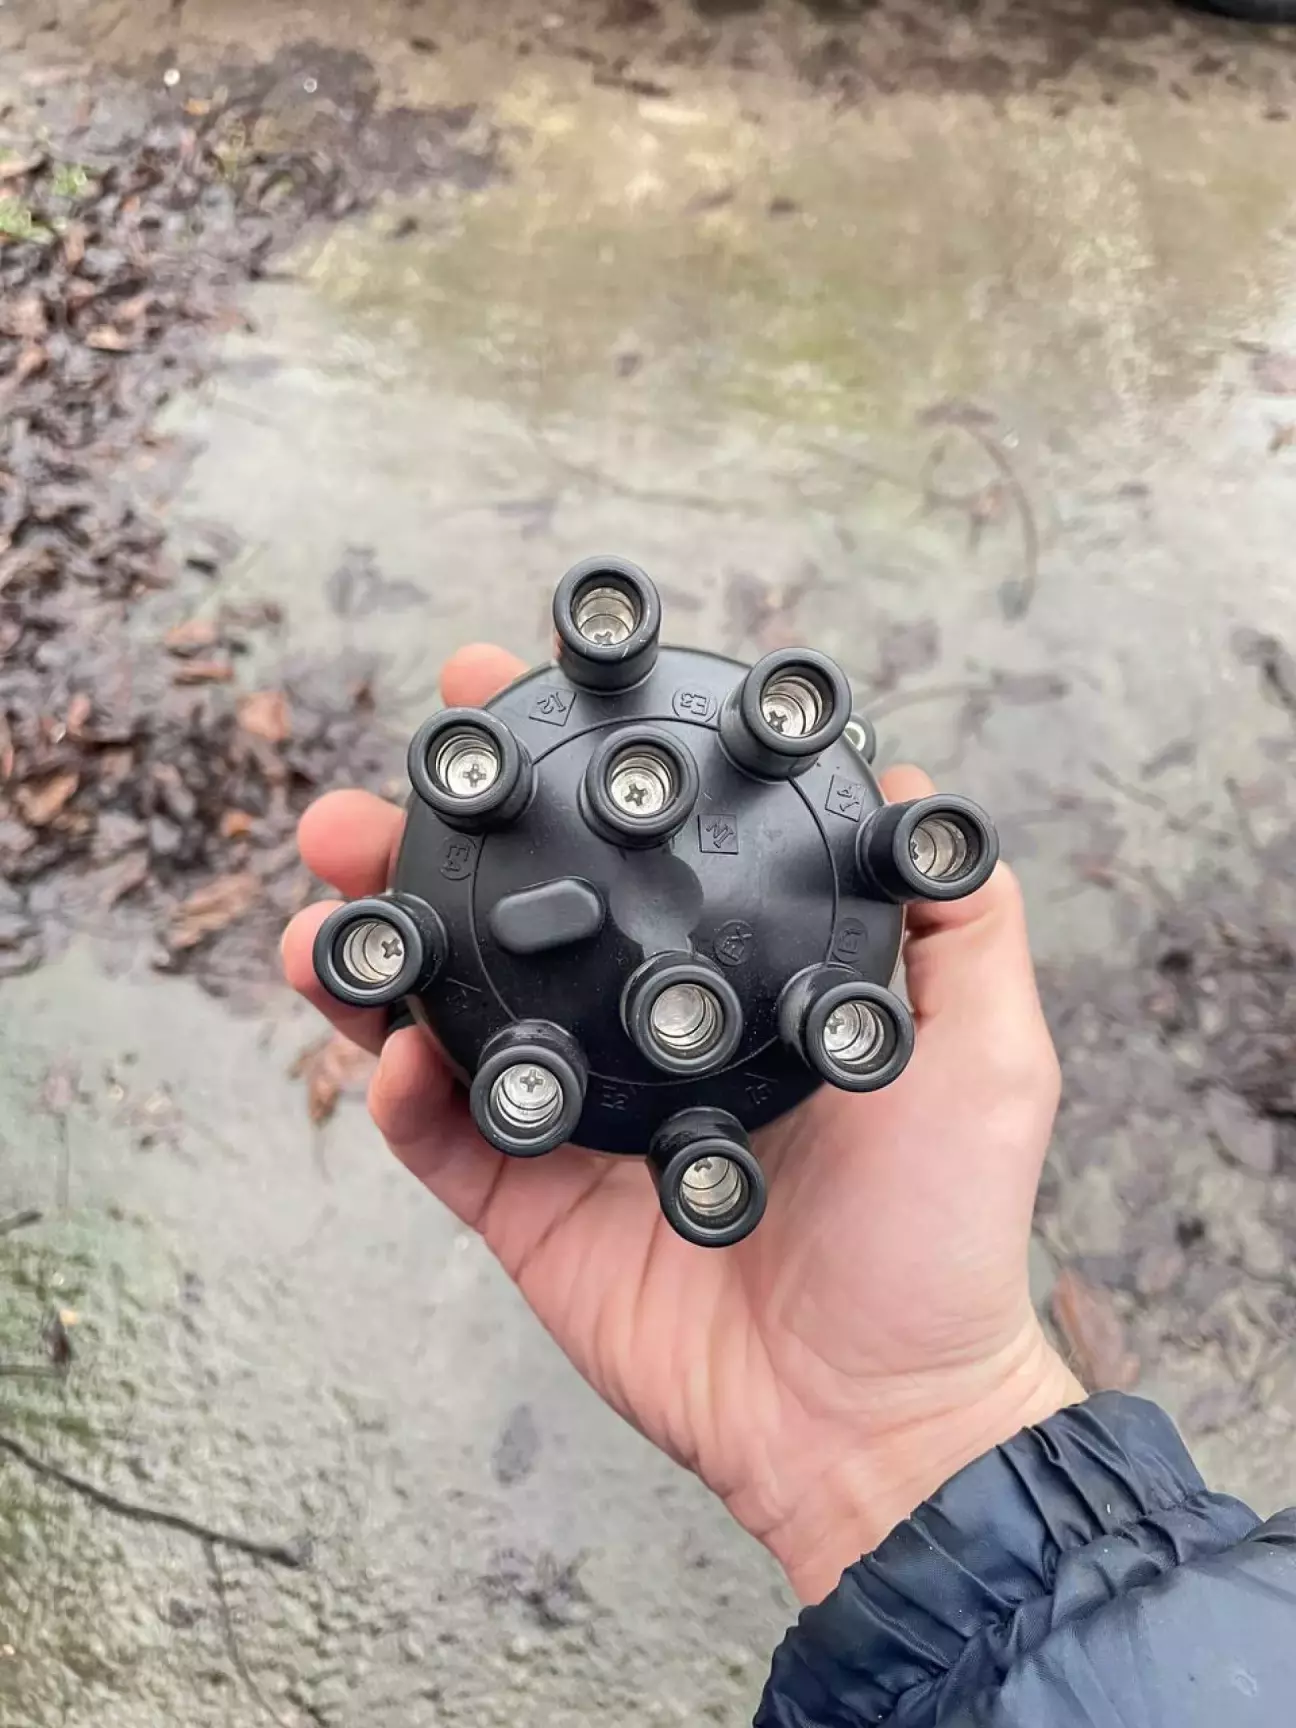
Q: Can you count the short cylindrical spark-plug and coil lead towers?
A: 10